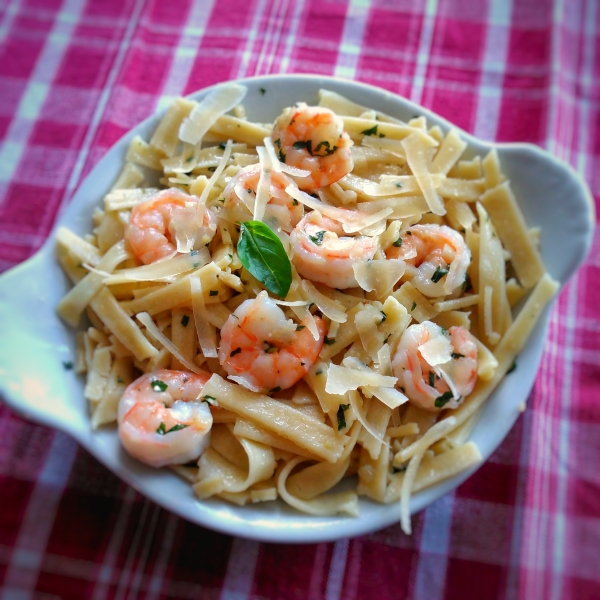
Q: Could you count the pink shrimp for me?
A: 8